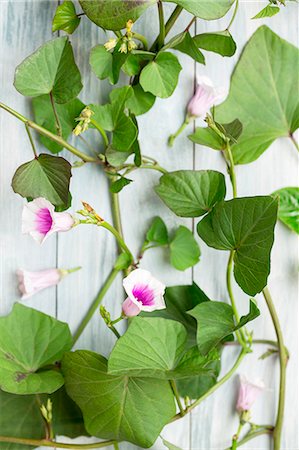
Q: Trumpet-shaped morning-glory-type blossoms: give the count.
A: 5